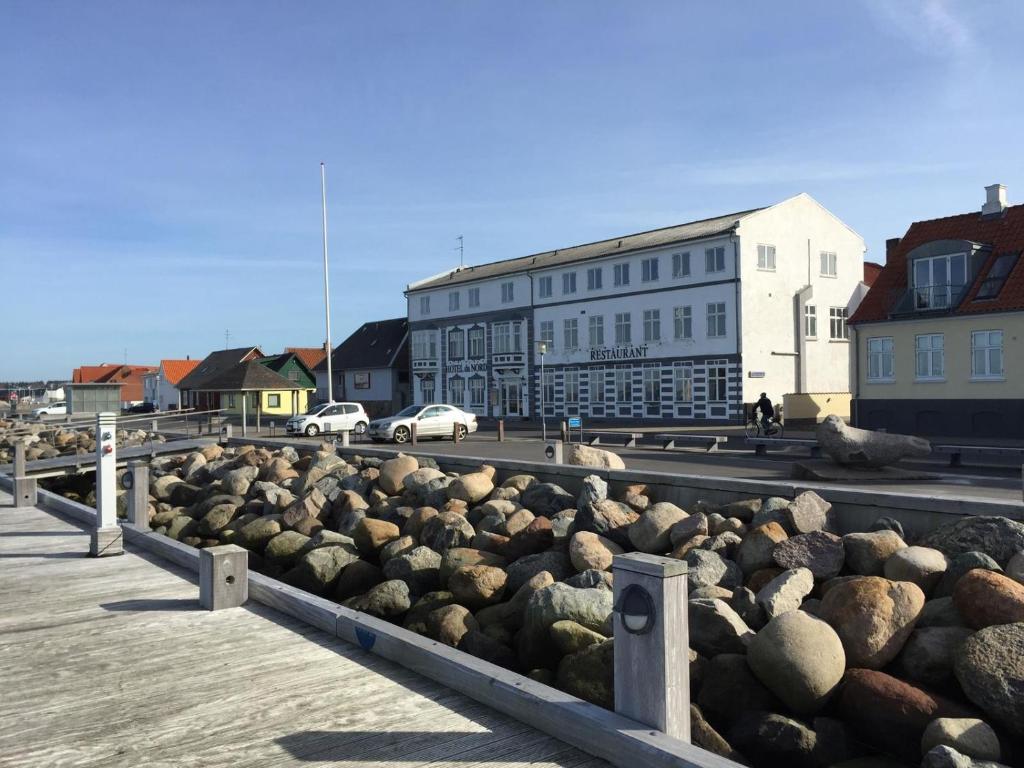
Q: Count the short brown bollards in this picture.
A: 4